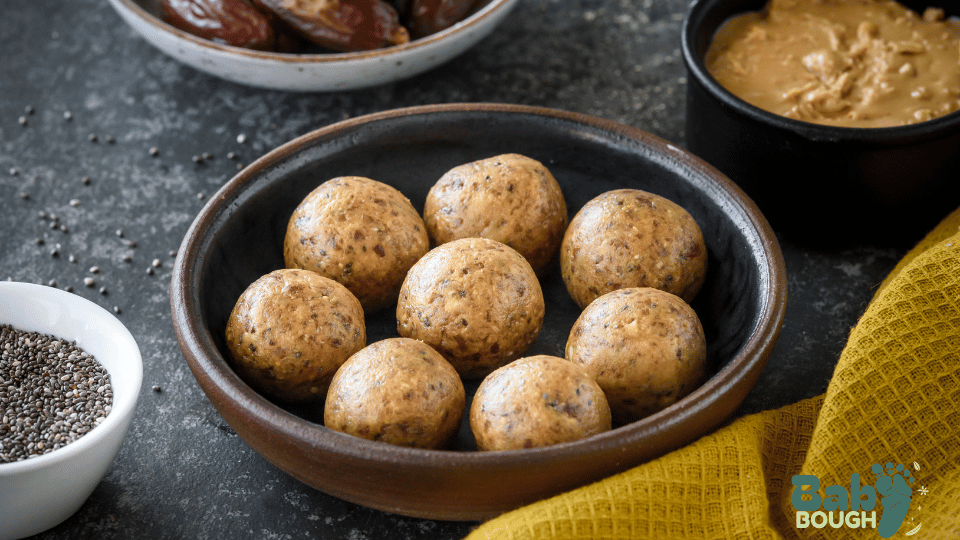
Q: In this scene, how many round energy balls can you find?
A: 8